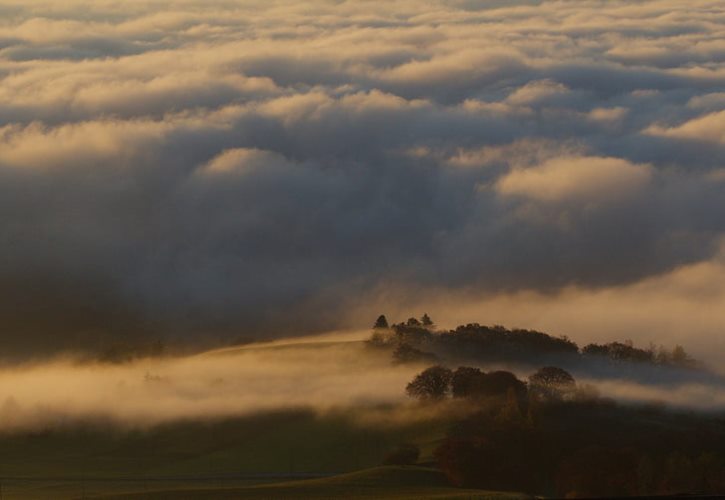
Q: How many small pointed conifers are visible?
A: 2